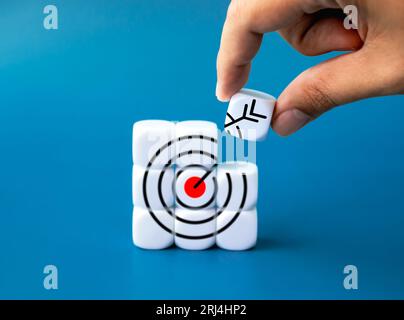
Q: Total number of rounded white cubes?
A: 9